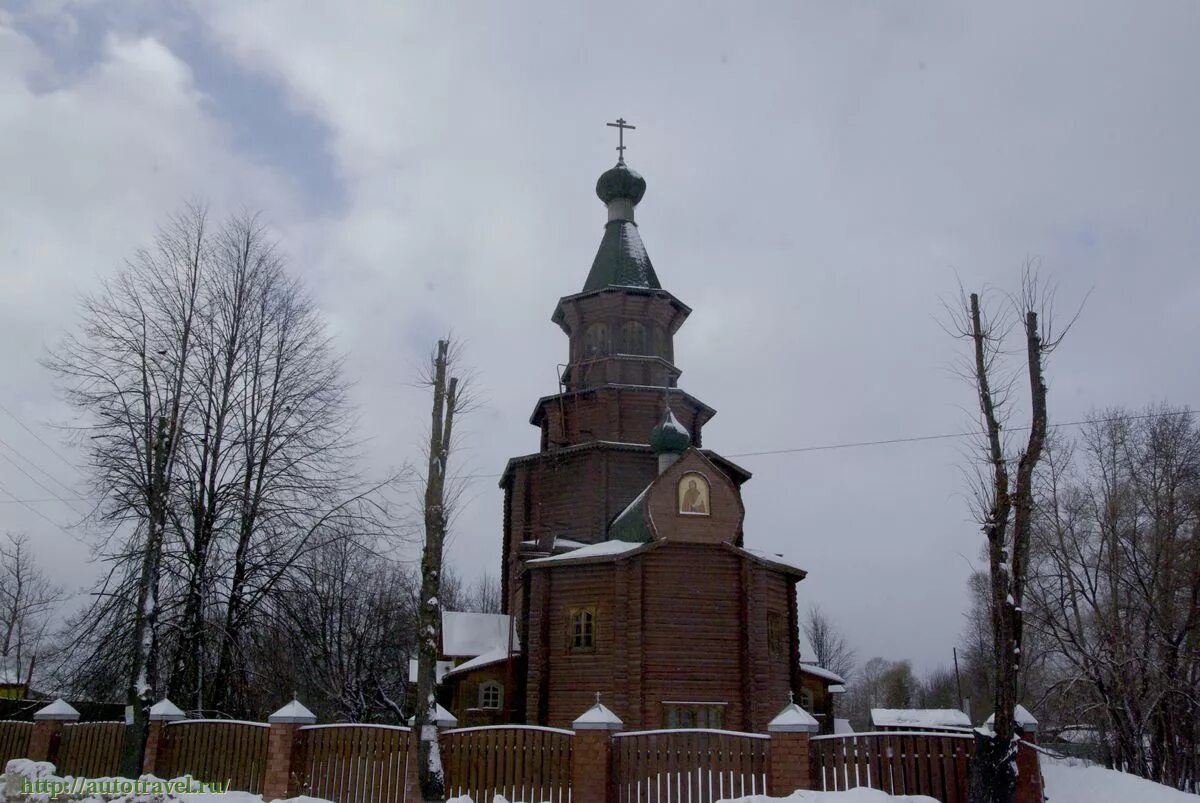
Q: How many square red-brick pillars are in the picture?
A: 7